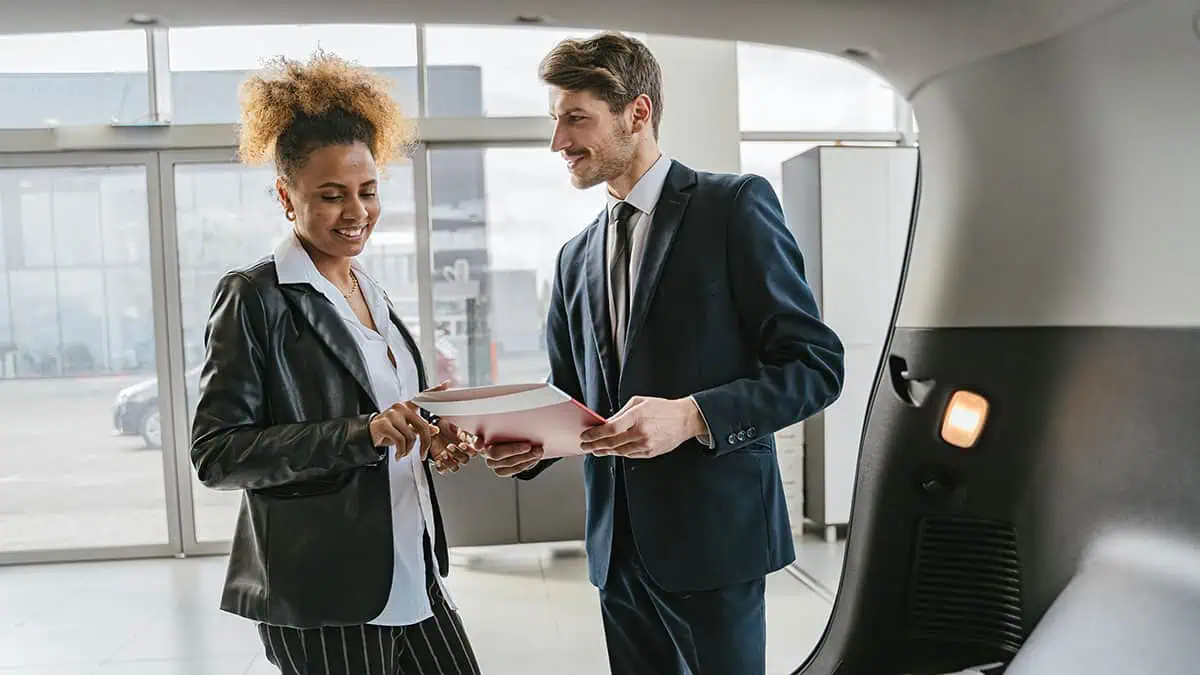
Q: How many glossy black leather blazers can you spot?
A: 1